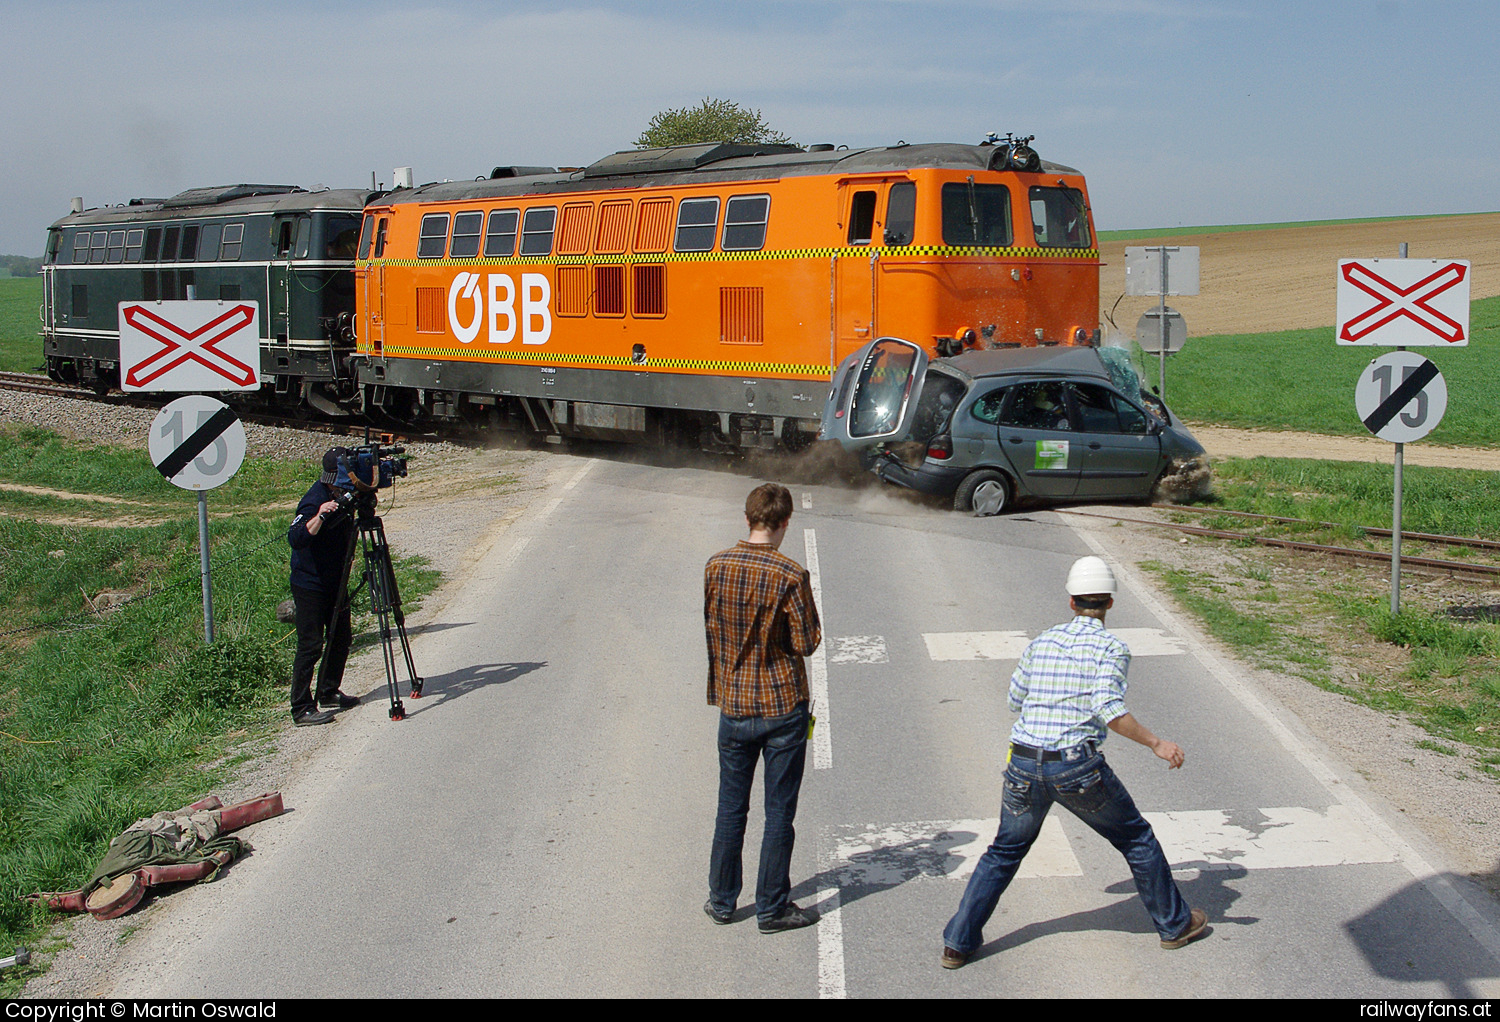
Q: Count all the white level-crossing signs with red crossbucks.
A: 2